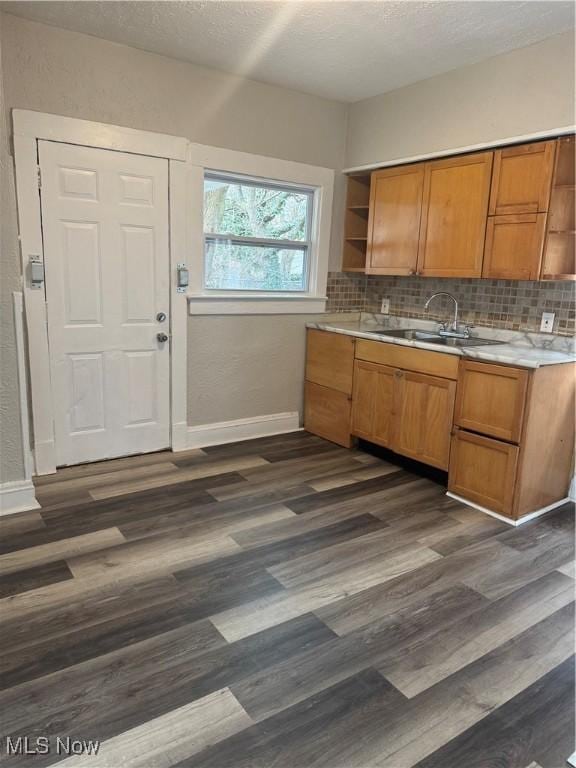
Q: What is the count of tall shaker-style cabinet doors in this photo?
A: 2